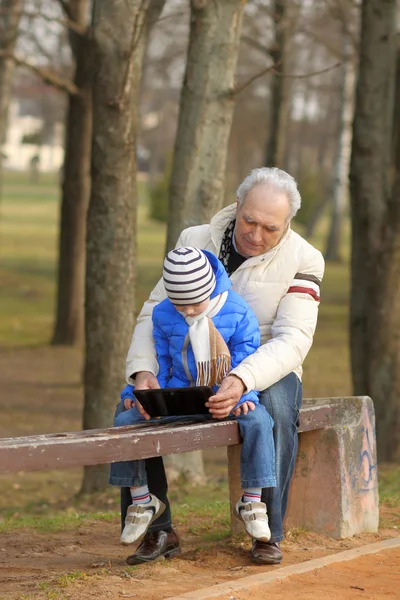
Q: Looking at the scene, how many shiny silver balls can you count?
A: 0